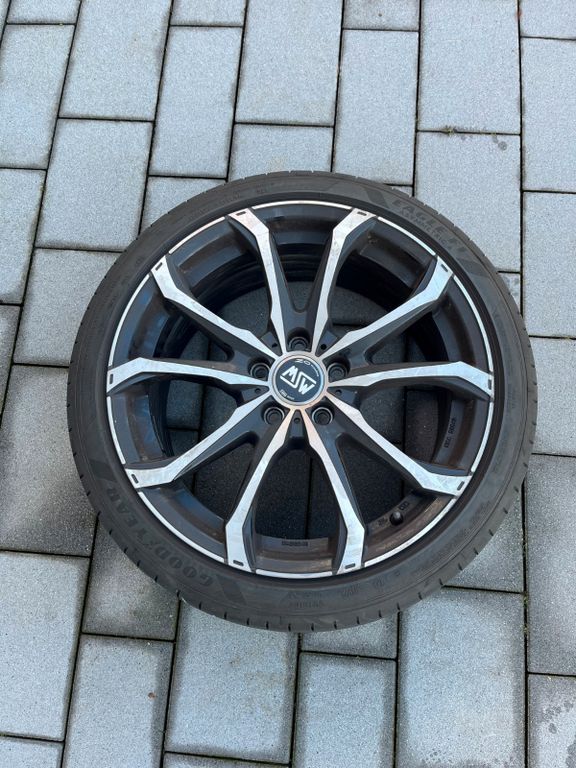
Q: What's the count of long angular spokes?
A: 10